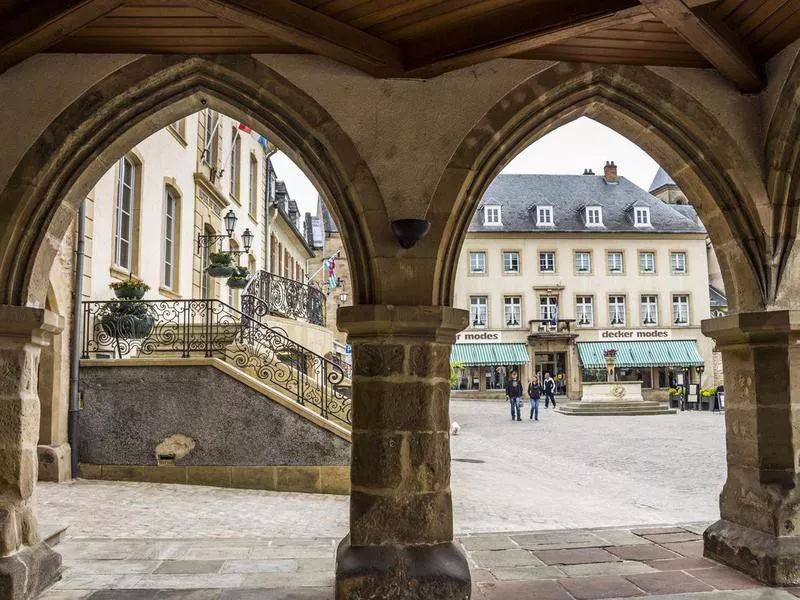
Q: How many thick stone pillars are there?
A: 3